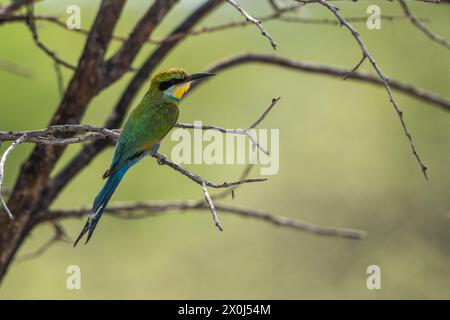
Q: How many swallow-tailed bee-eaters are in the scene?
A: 1